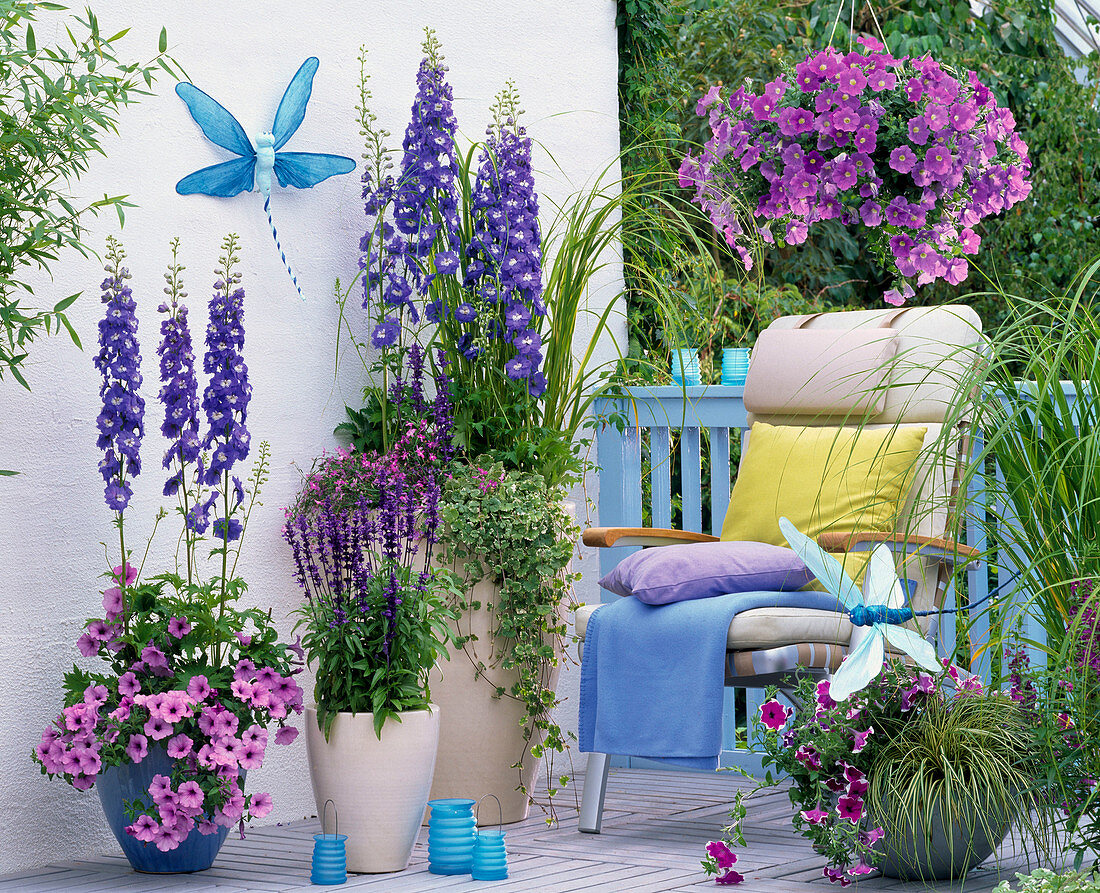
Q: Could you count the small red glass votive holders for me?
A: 0